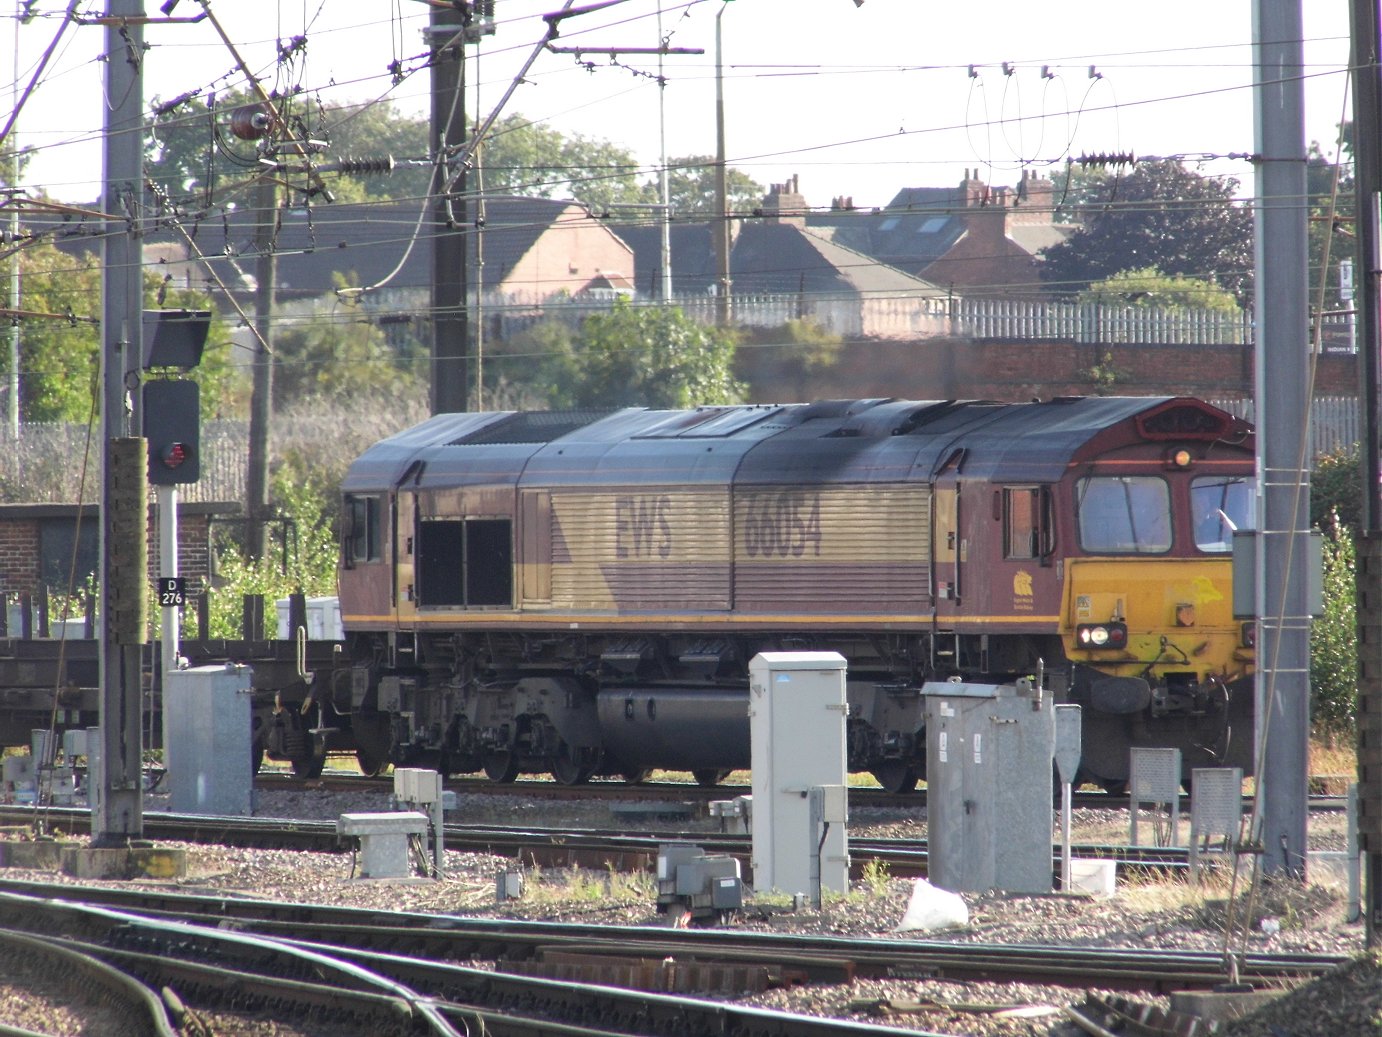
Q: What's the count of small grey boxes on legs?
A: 2